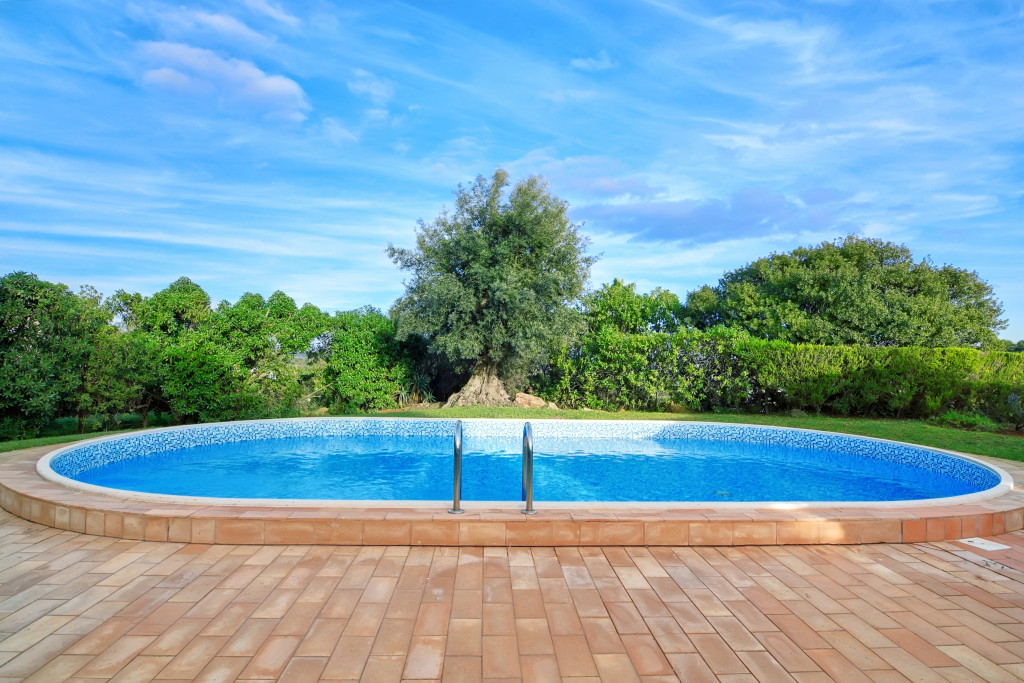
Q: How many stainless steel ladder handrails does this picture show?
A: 2